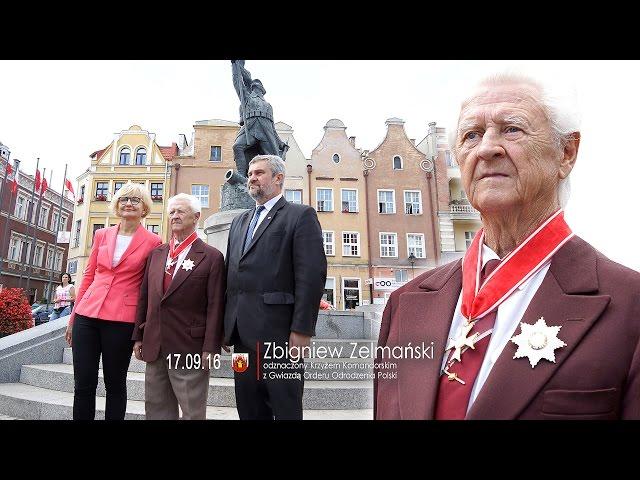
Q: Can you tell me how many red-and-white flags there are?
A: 5